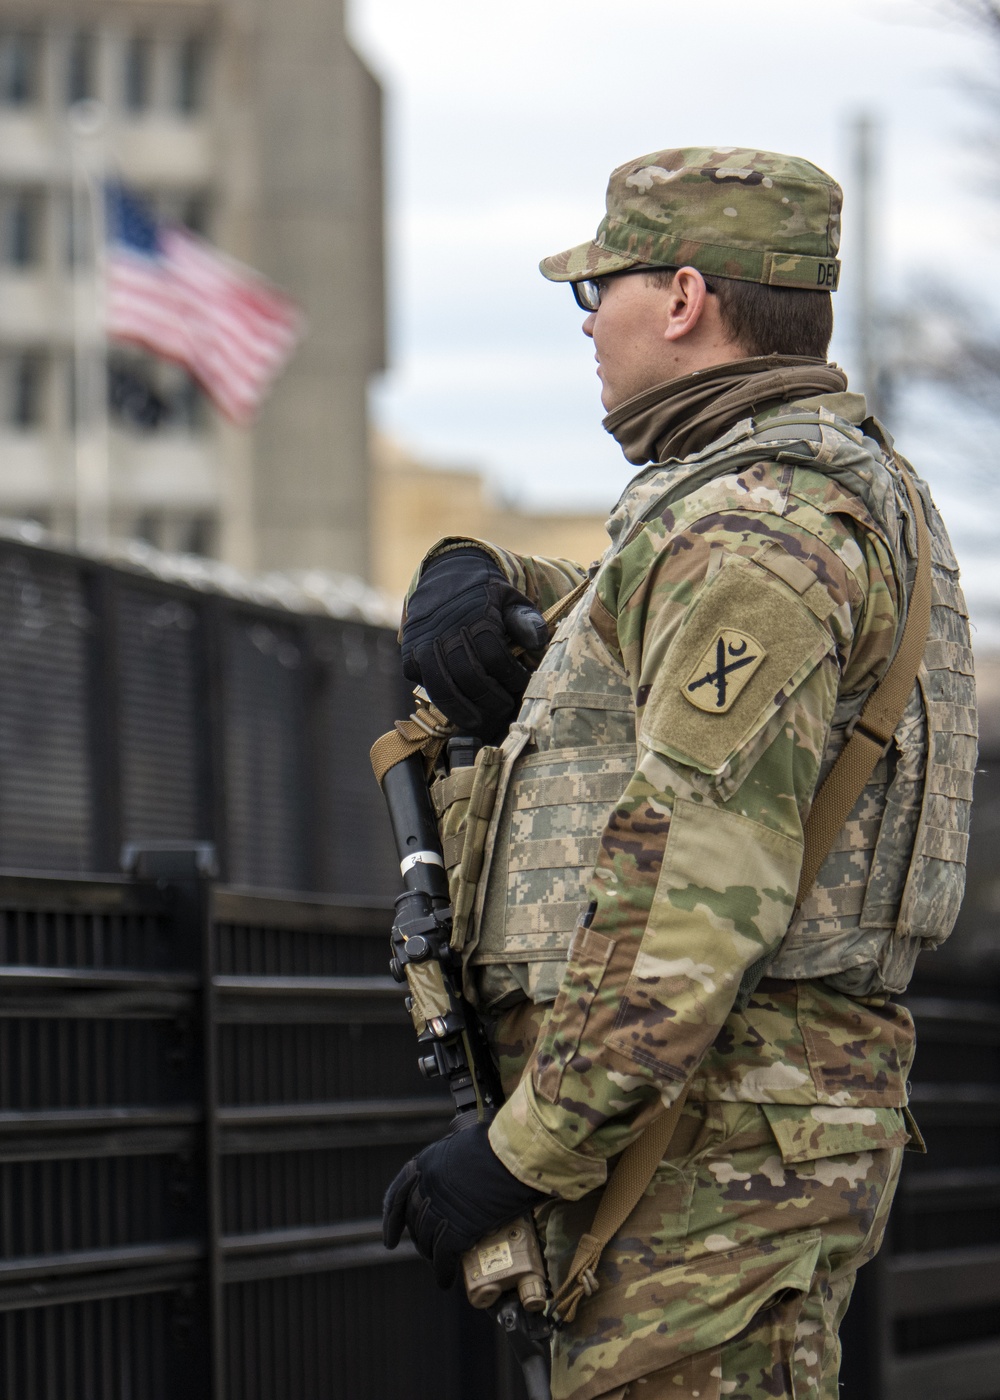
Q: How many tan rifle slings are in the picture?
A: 1